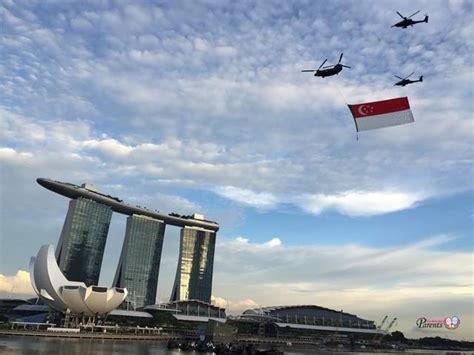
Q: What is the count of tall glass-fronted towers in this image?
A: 3